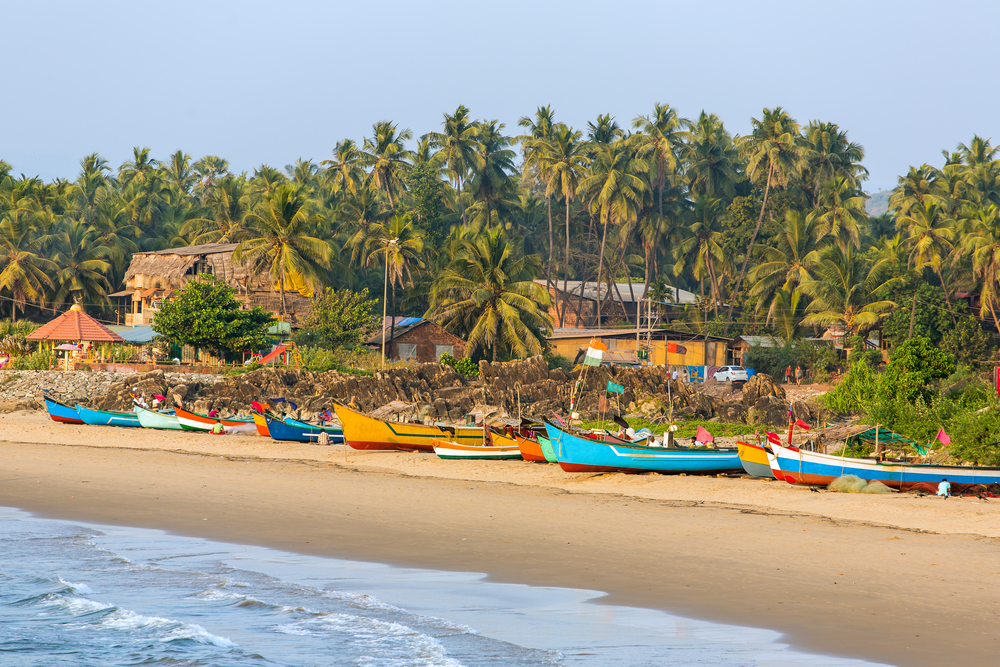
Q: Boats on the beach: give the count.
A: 15